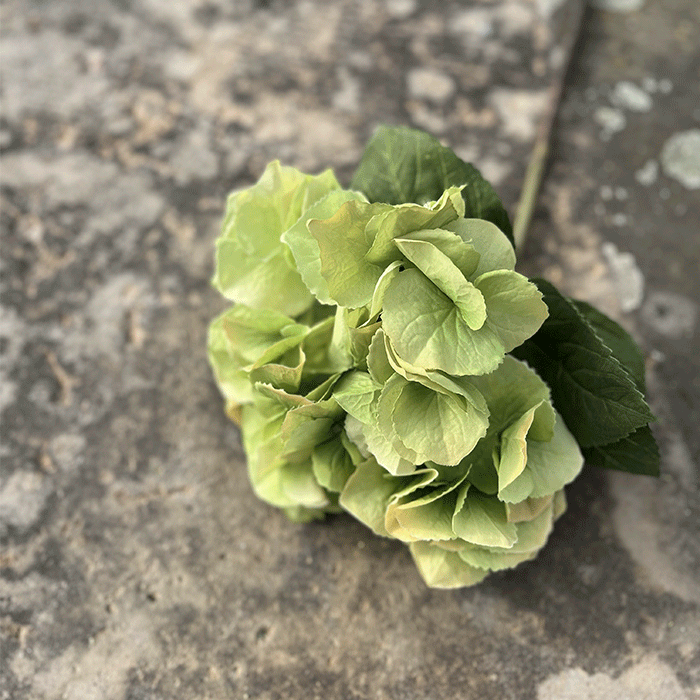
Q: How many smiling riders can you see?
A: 0